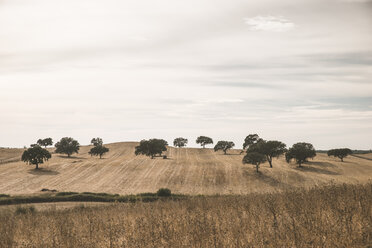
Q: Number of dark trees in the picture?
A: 14